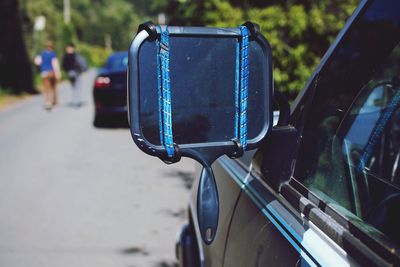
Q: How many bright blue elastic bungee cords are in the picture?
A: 2